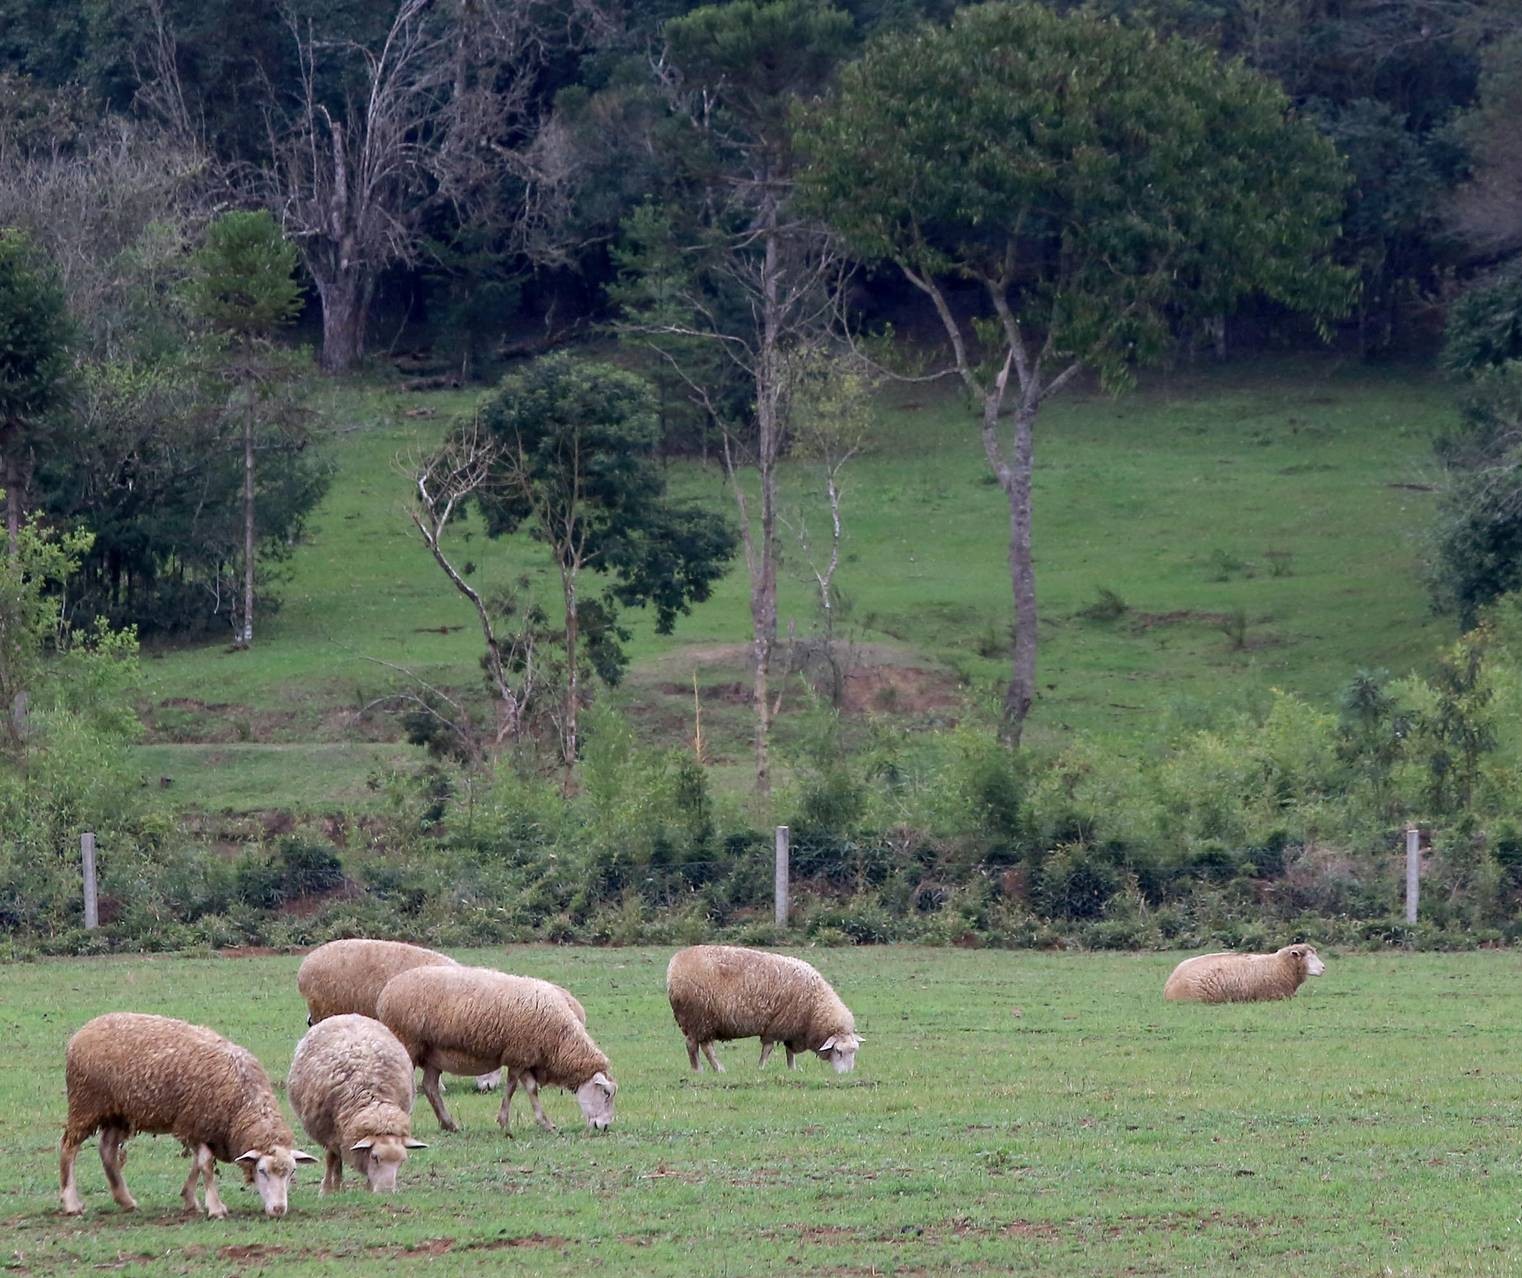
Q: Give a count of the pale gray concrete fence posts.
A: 3